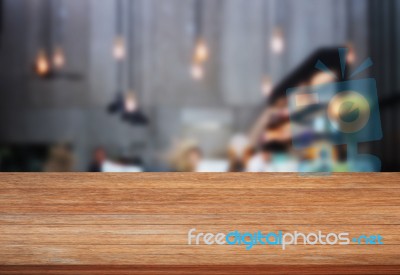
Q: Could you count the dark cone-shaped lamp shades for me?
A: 2